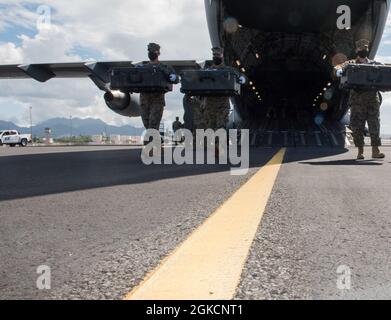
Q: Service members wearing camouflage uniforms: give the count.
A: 3